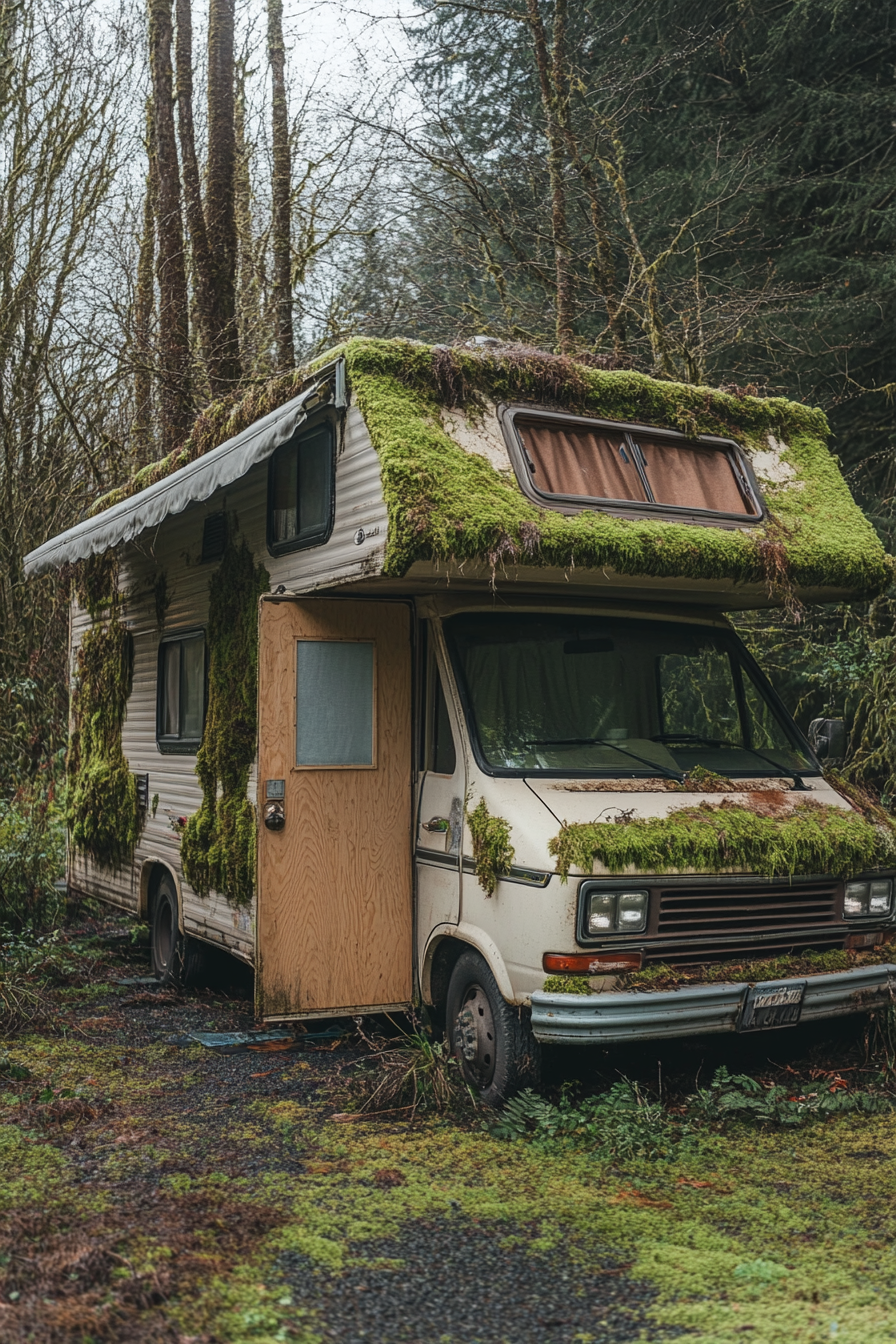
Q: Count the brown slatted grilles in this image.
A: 1